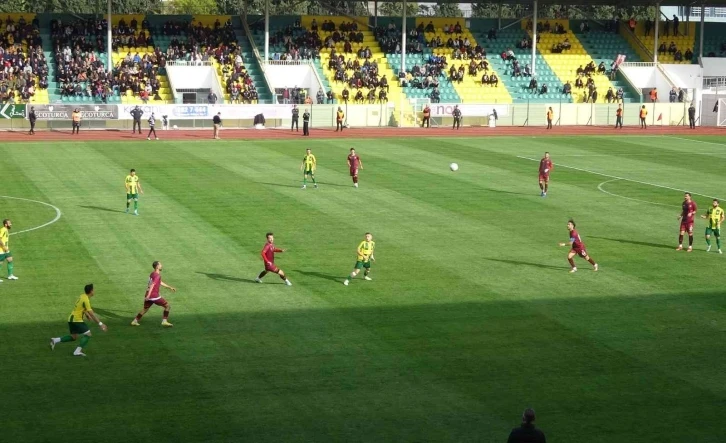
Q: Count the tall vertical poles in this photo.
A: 6